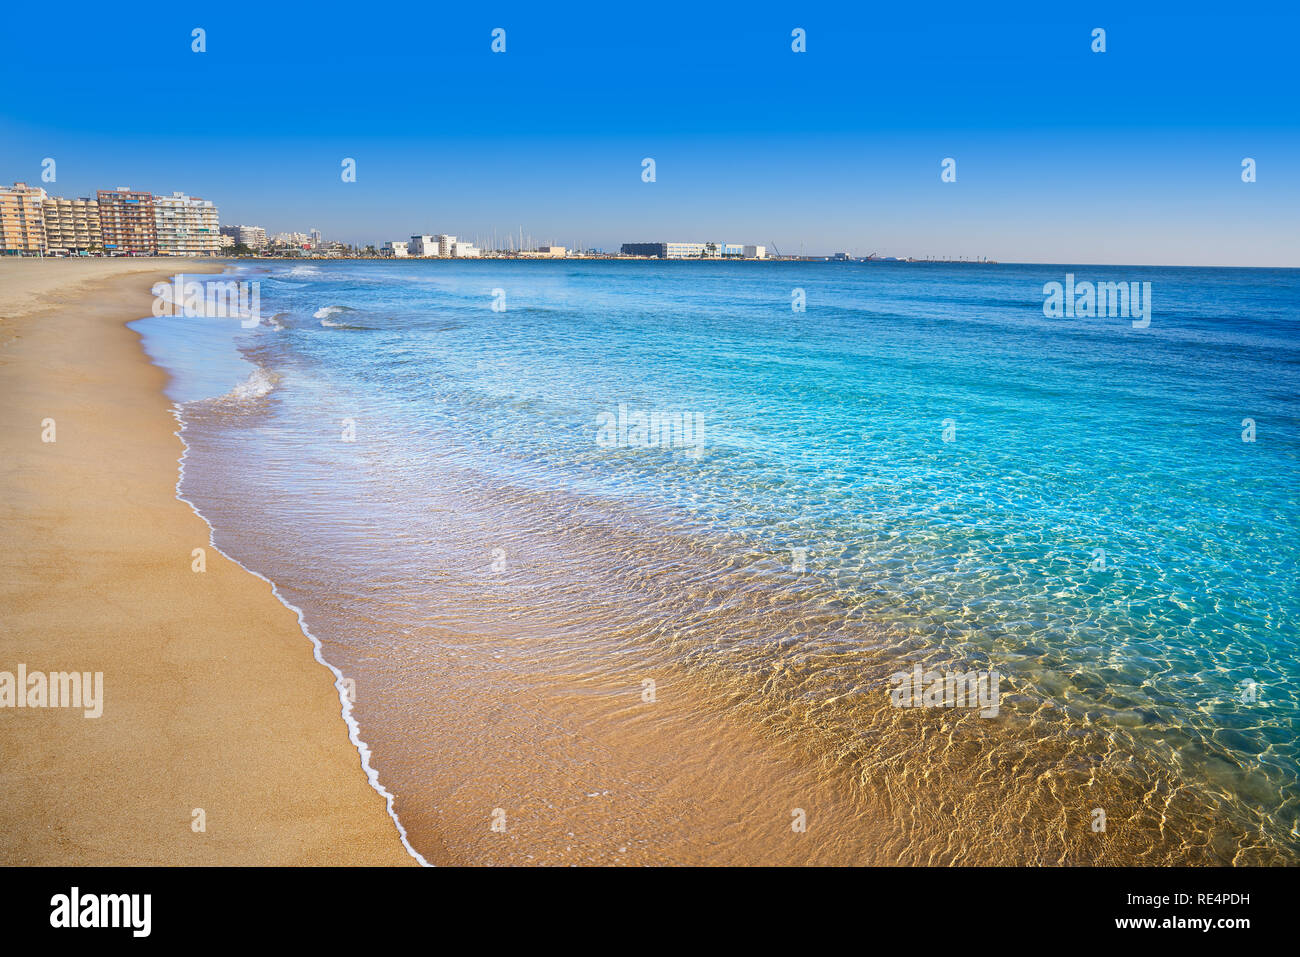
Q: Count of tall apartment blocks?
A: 4